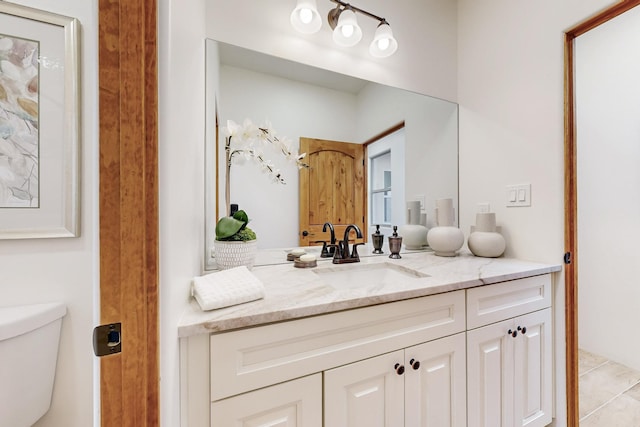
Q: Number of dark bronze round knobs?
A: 4